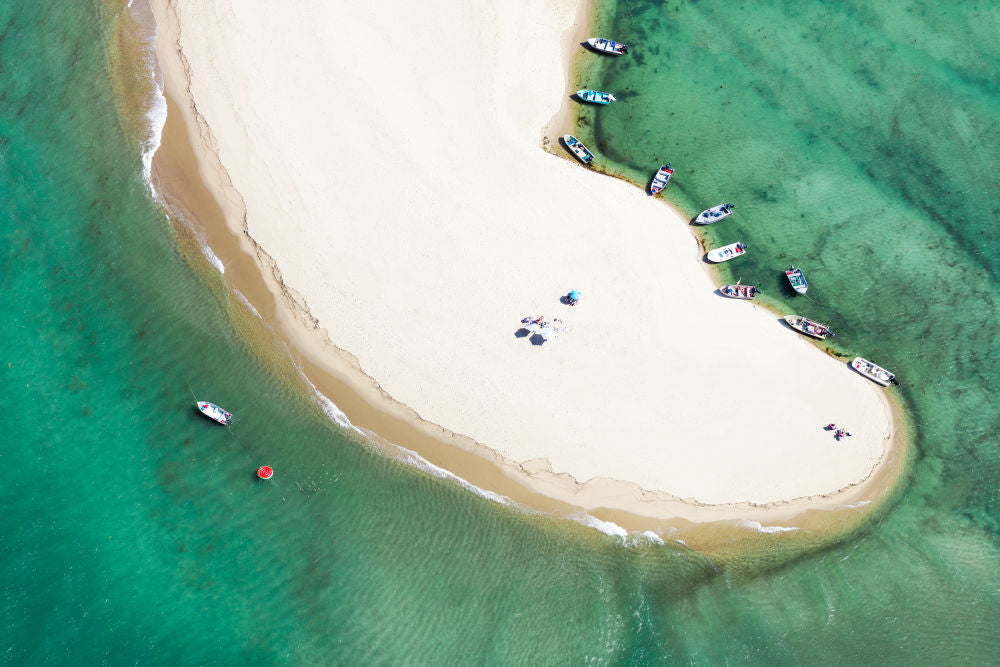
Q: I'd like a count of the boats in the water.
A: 11